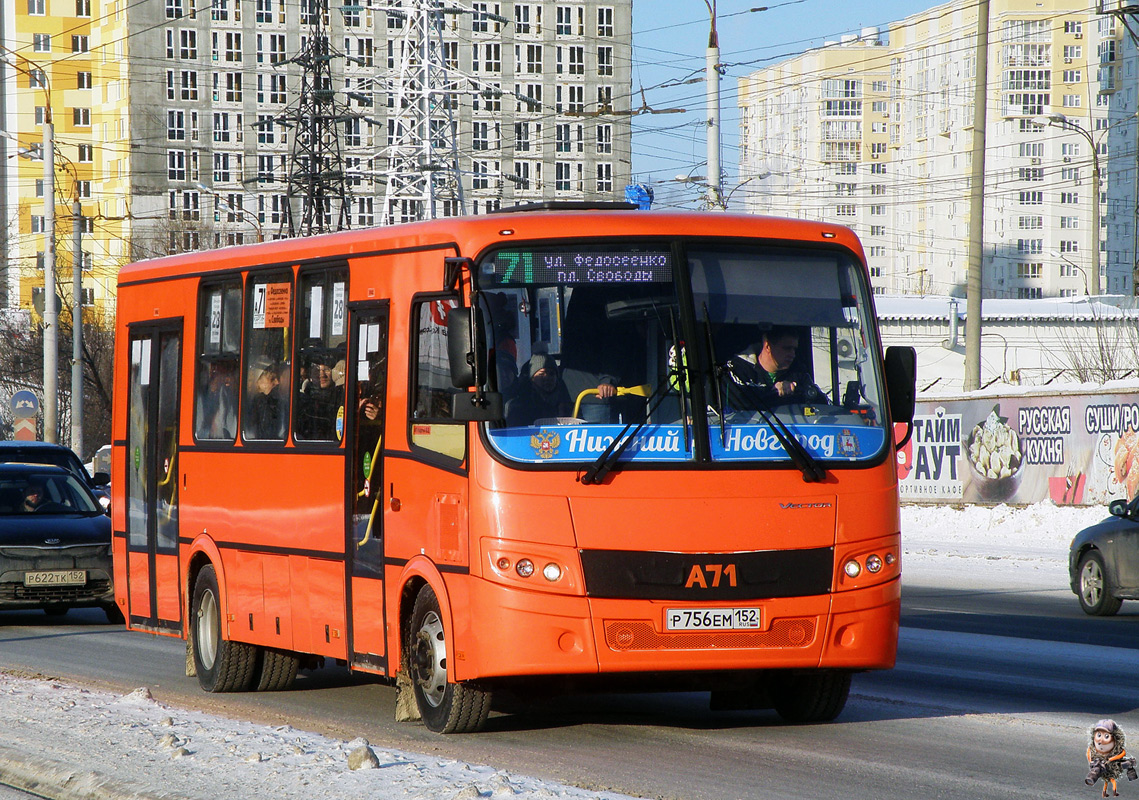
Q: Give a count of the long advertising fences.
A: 1